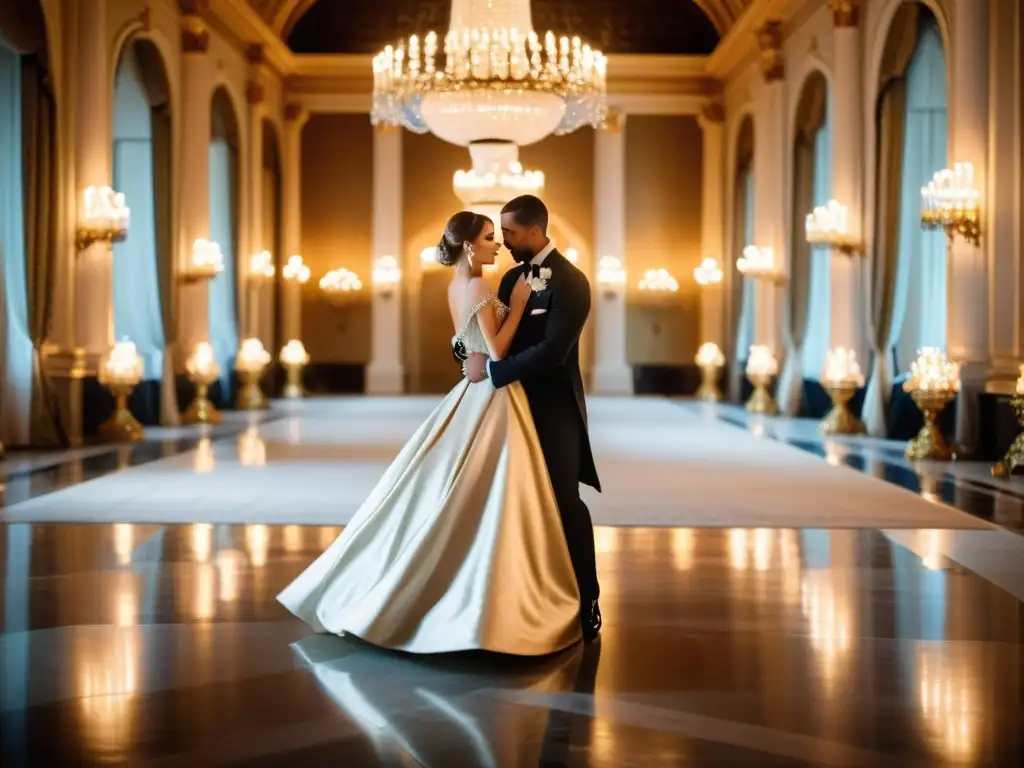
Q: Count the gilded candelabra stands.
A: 9